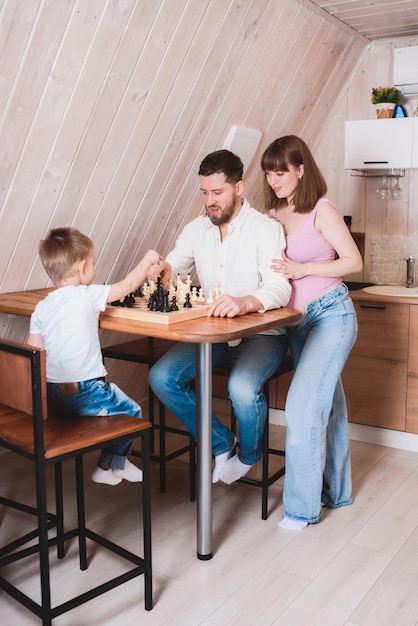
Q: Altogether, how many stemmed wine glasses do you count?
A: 2